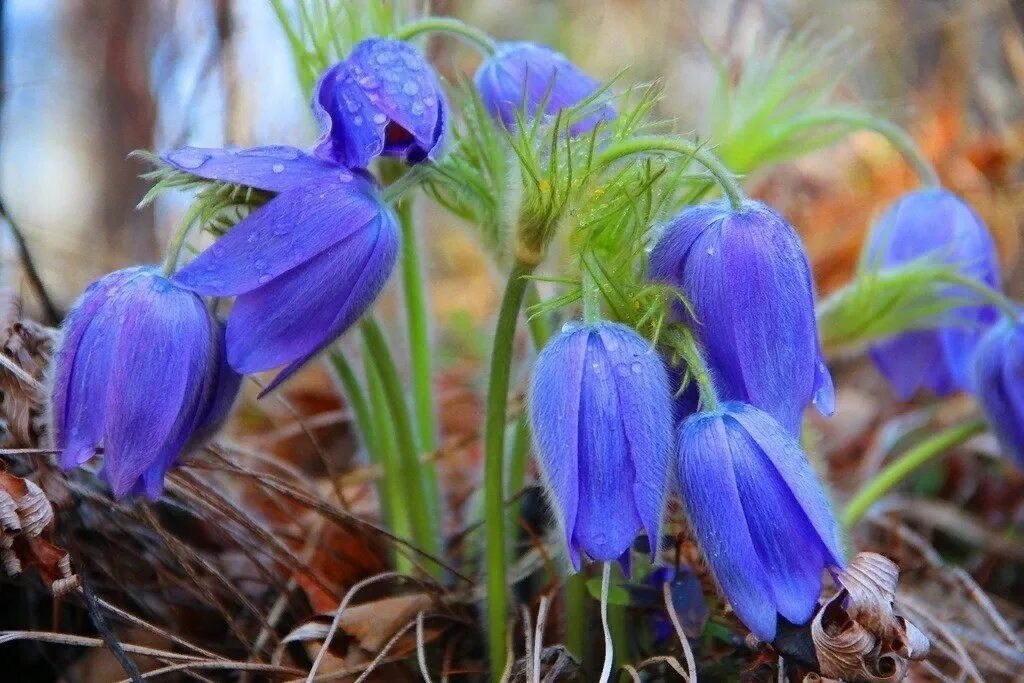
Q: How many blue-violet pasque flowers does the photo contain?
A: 9